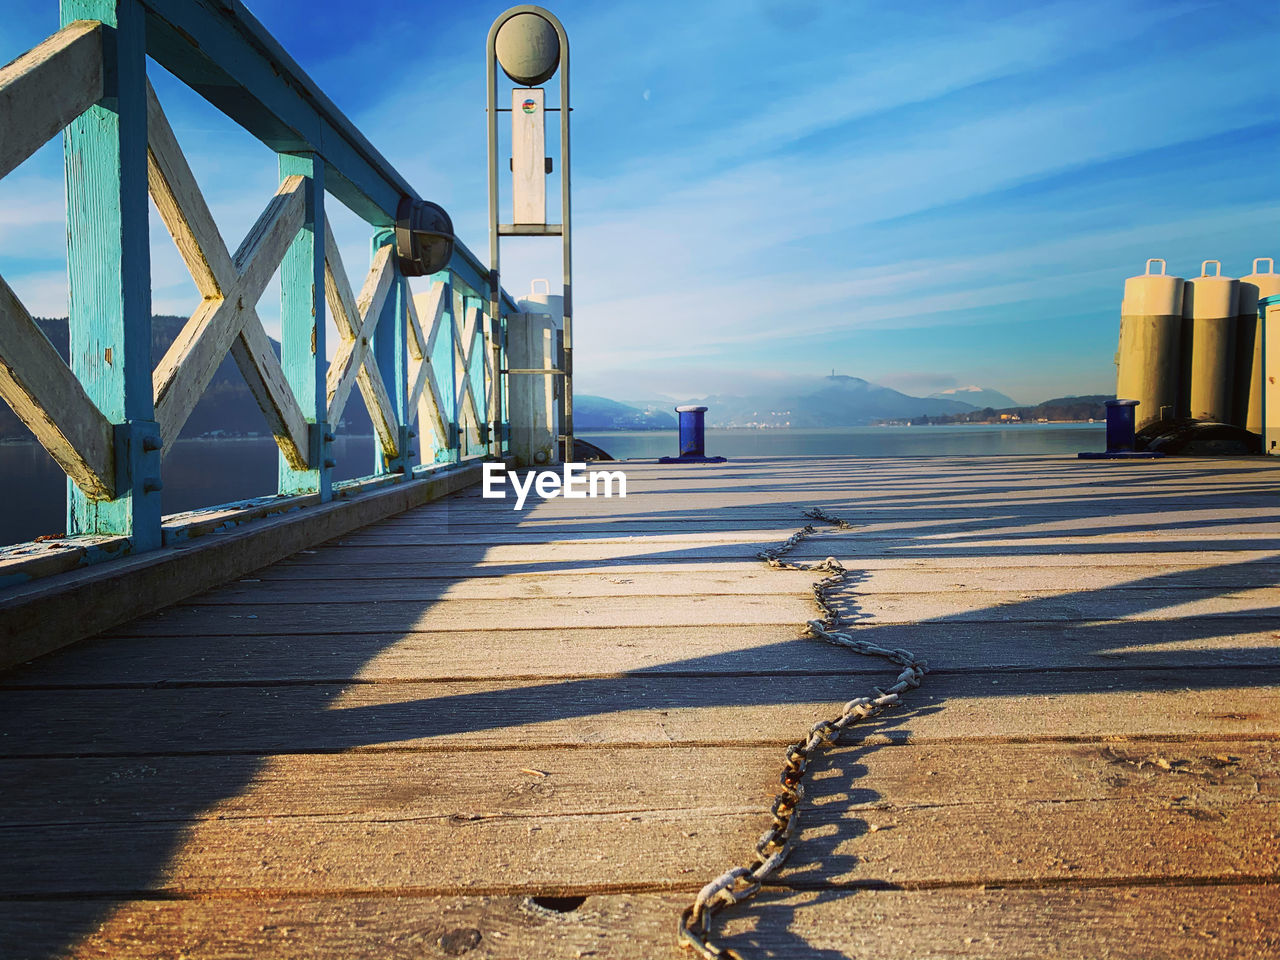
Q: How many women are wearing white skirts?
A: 0